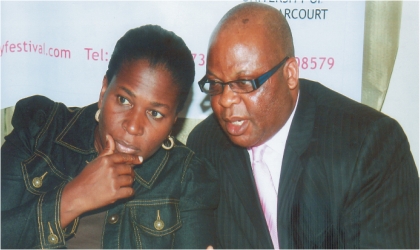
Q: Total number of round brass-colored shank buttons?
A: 4